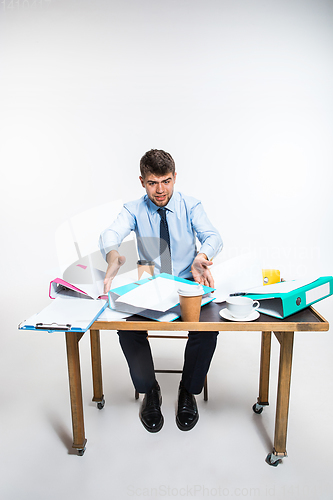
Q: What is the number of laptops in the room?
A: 0